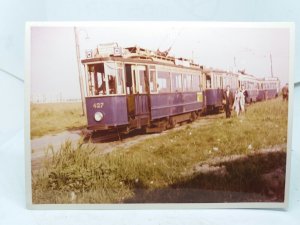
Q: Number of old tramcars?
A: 4